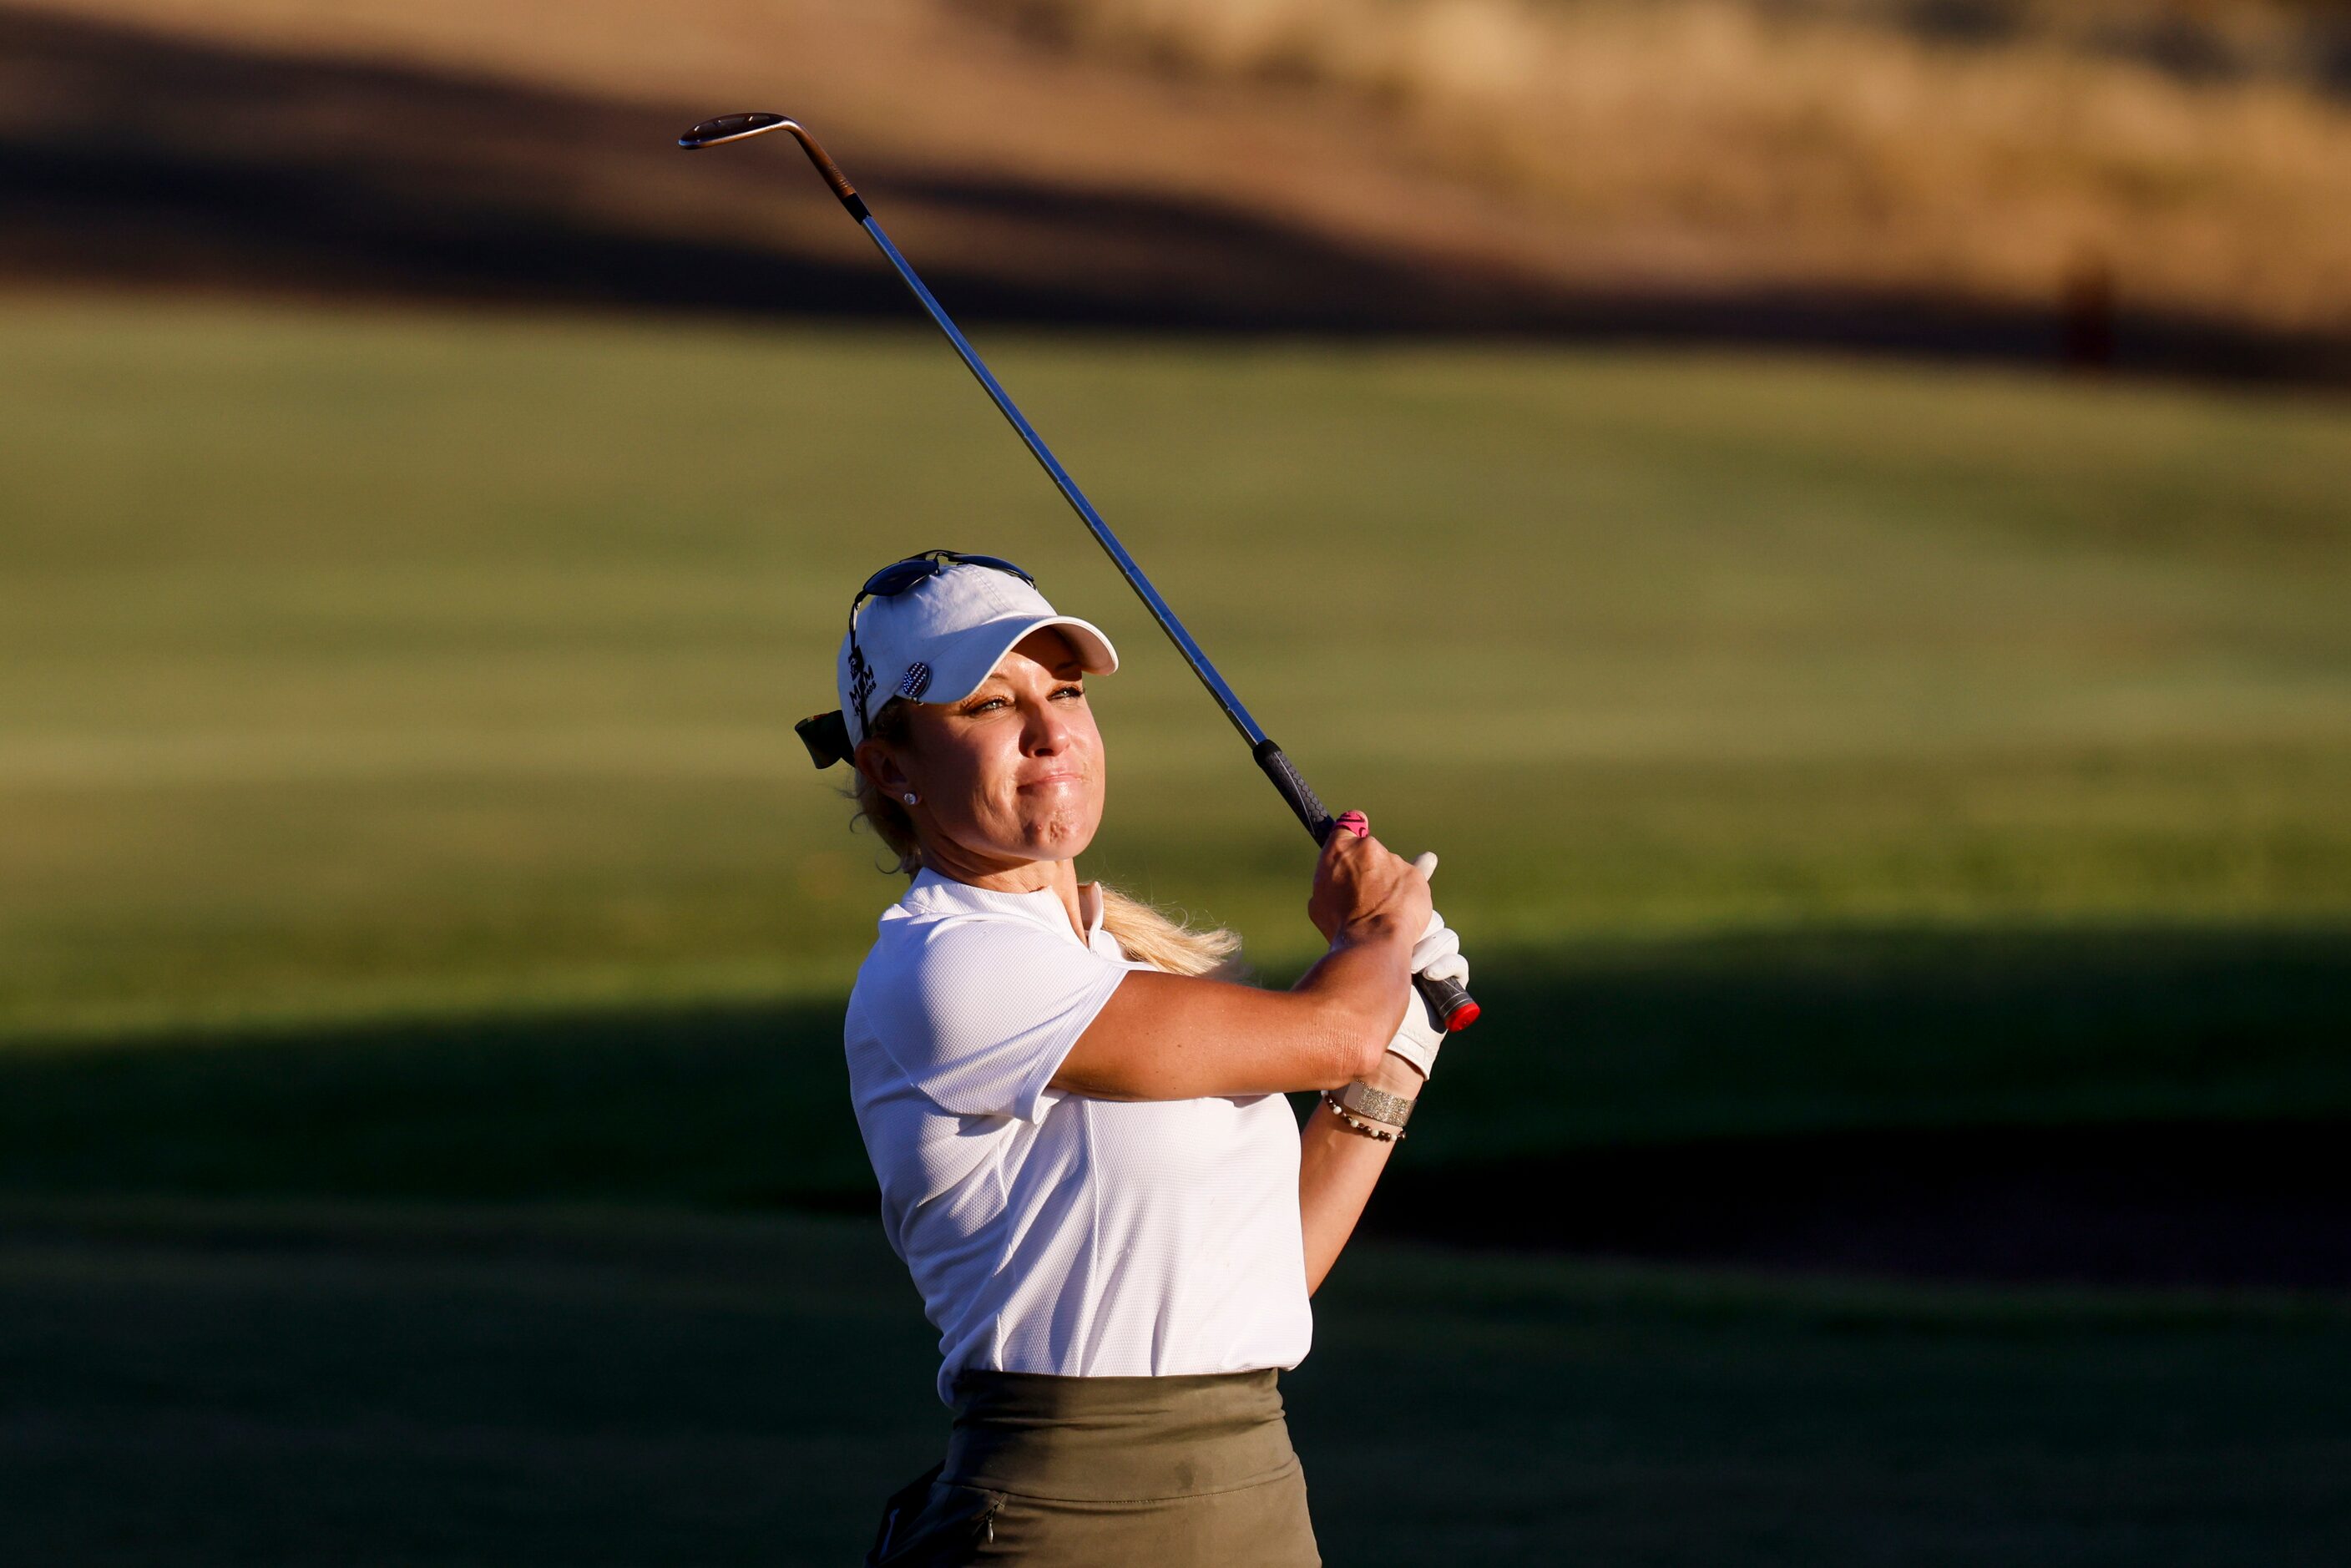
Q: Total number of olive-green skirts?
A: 1